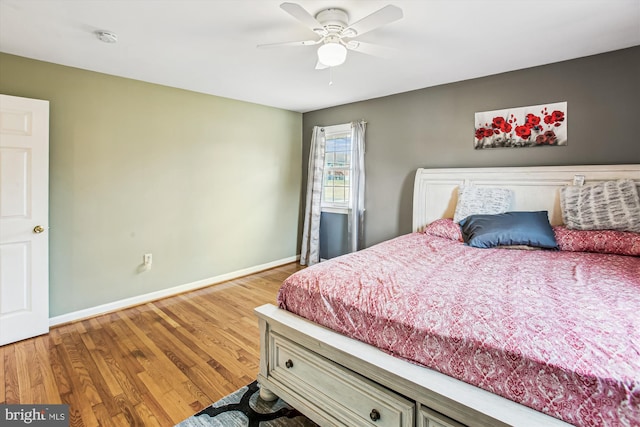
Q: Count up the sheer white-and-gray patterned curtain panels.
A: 2